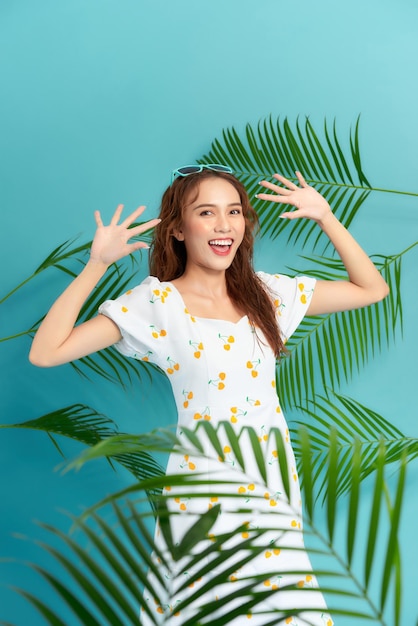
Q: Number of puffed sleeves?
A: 2